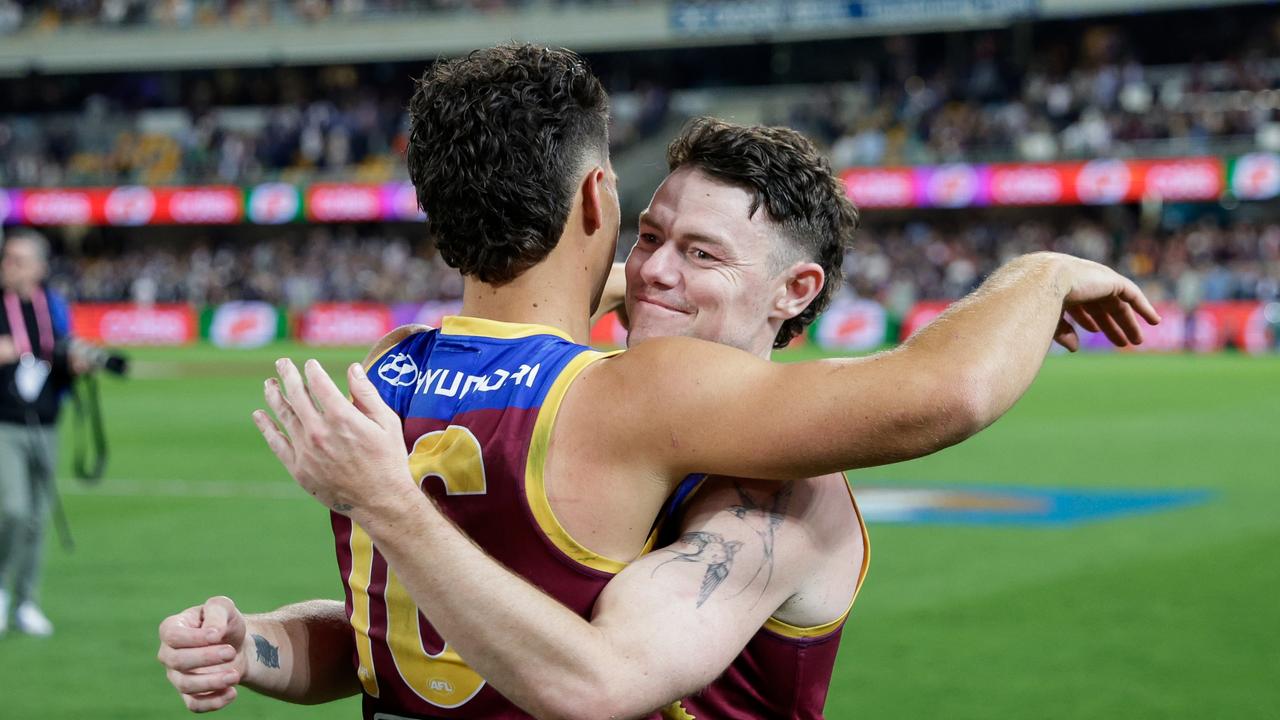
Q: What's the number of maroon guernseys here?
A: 2